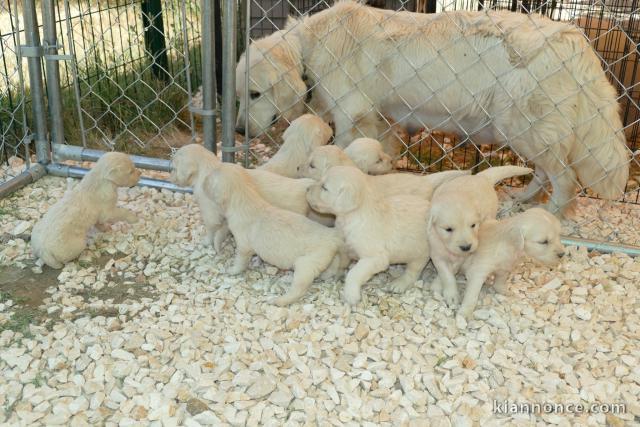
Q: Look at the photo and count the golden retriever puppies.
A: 9